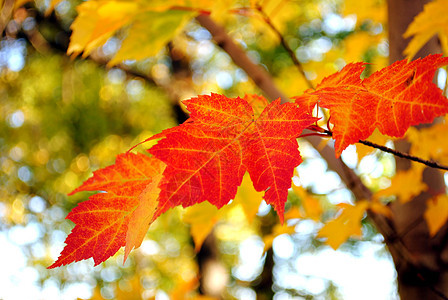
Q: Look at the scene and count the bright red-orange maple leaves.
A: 3